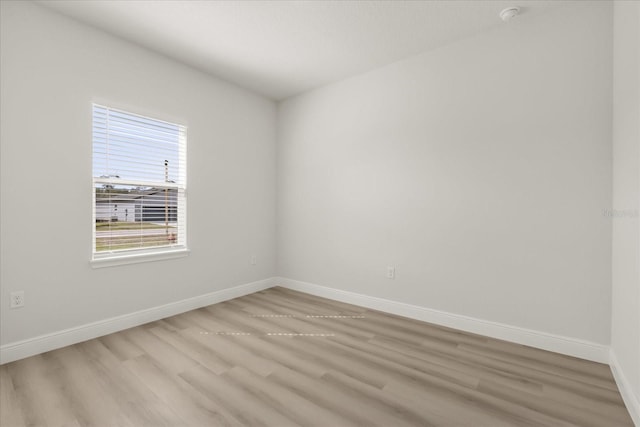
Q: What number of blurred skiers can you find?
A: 0